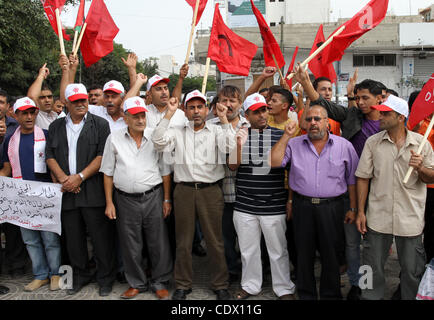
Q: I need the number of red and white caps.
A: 8